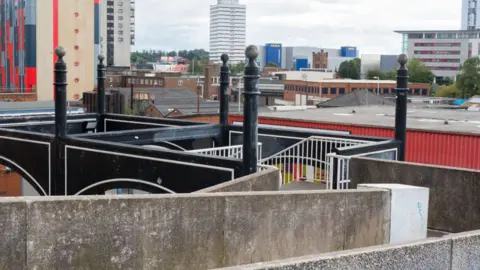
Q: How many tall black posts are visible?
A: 5